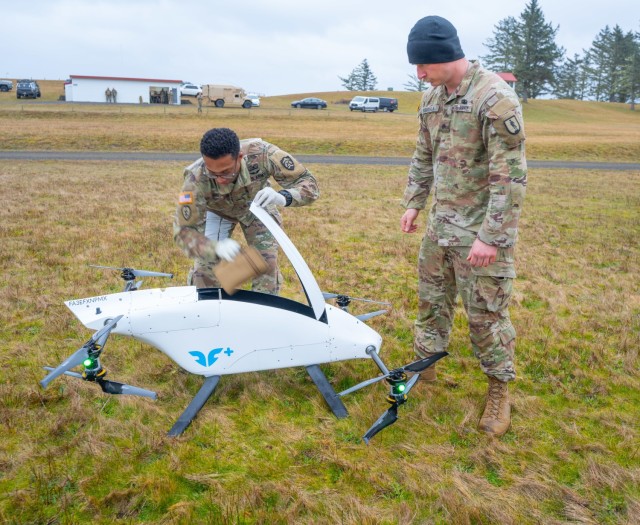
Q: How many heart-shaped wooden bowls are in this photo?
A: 0